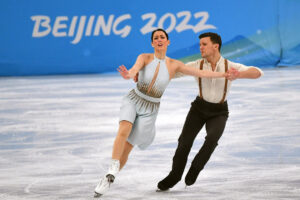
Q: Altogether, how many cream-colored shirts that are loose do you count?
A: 1